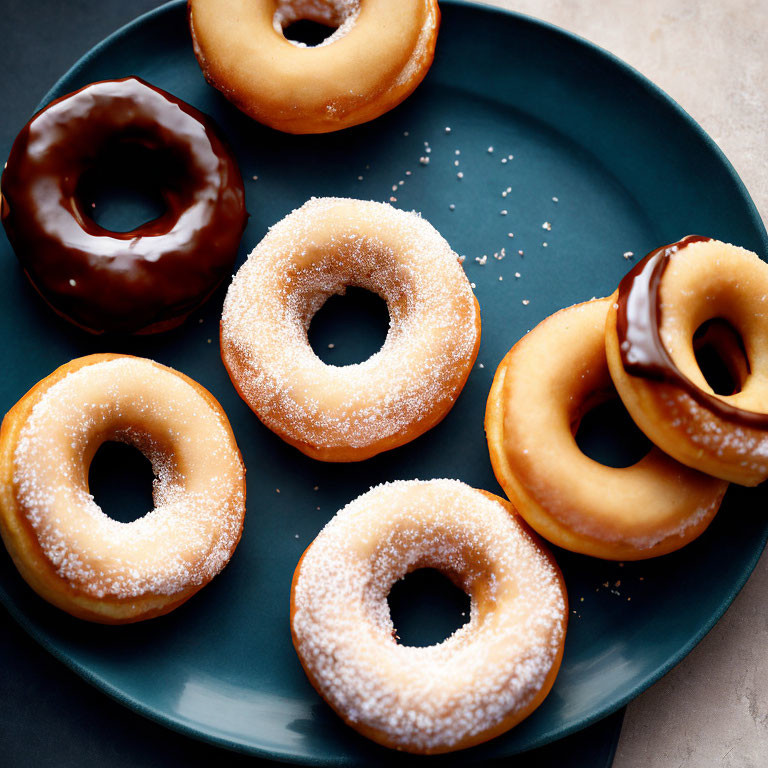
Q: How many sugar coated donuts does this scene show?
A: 3